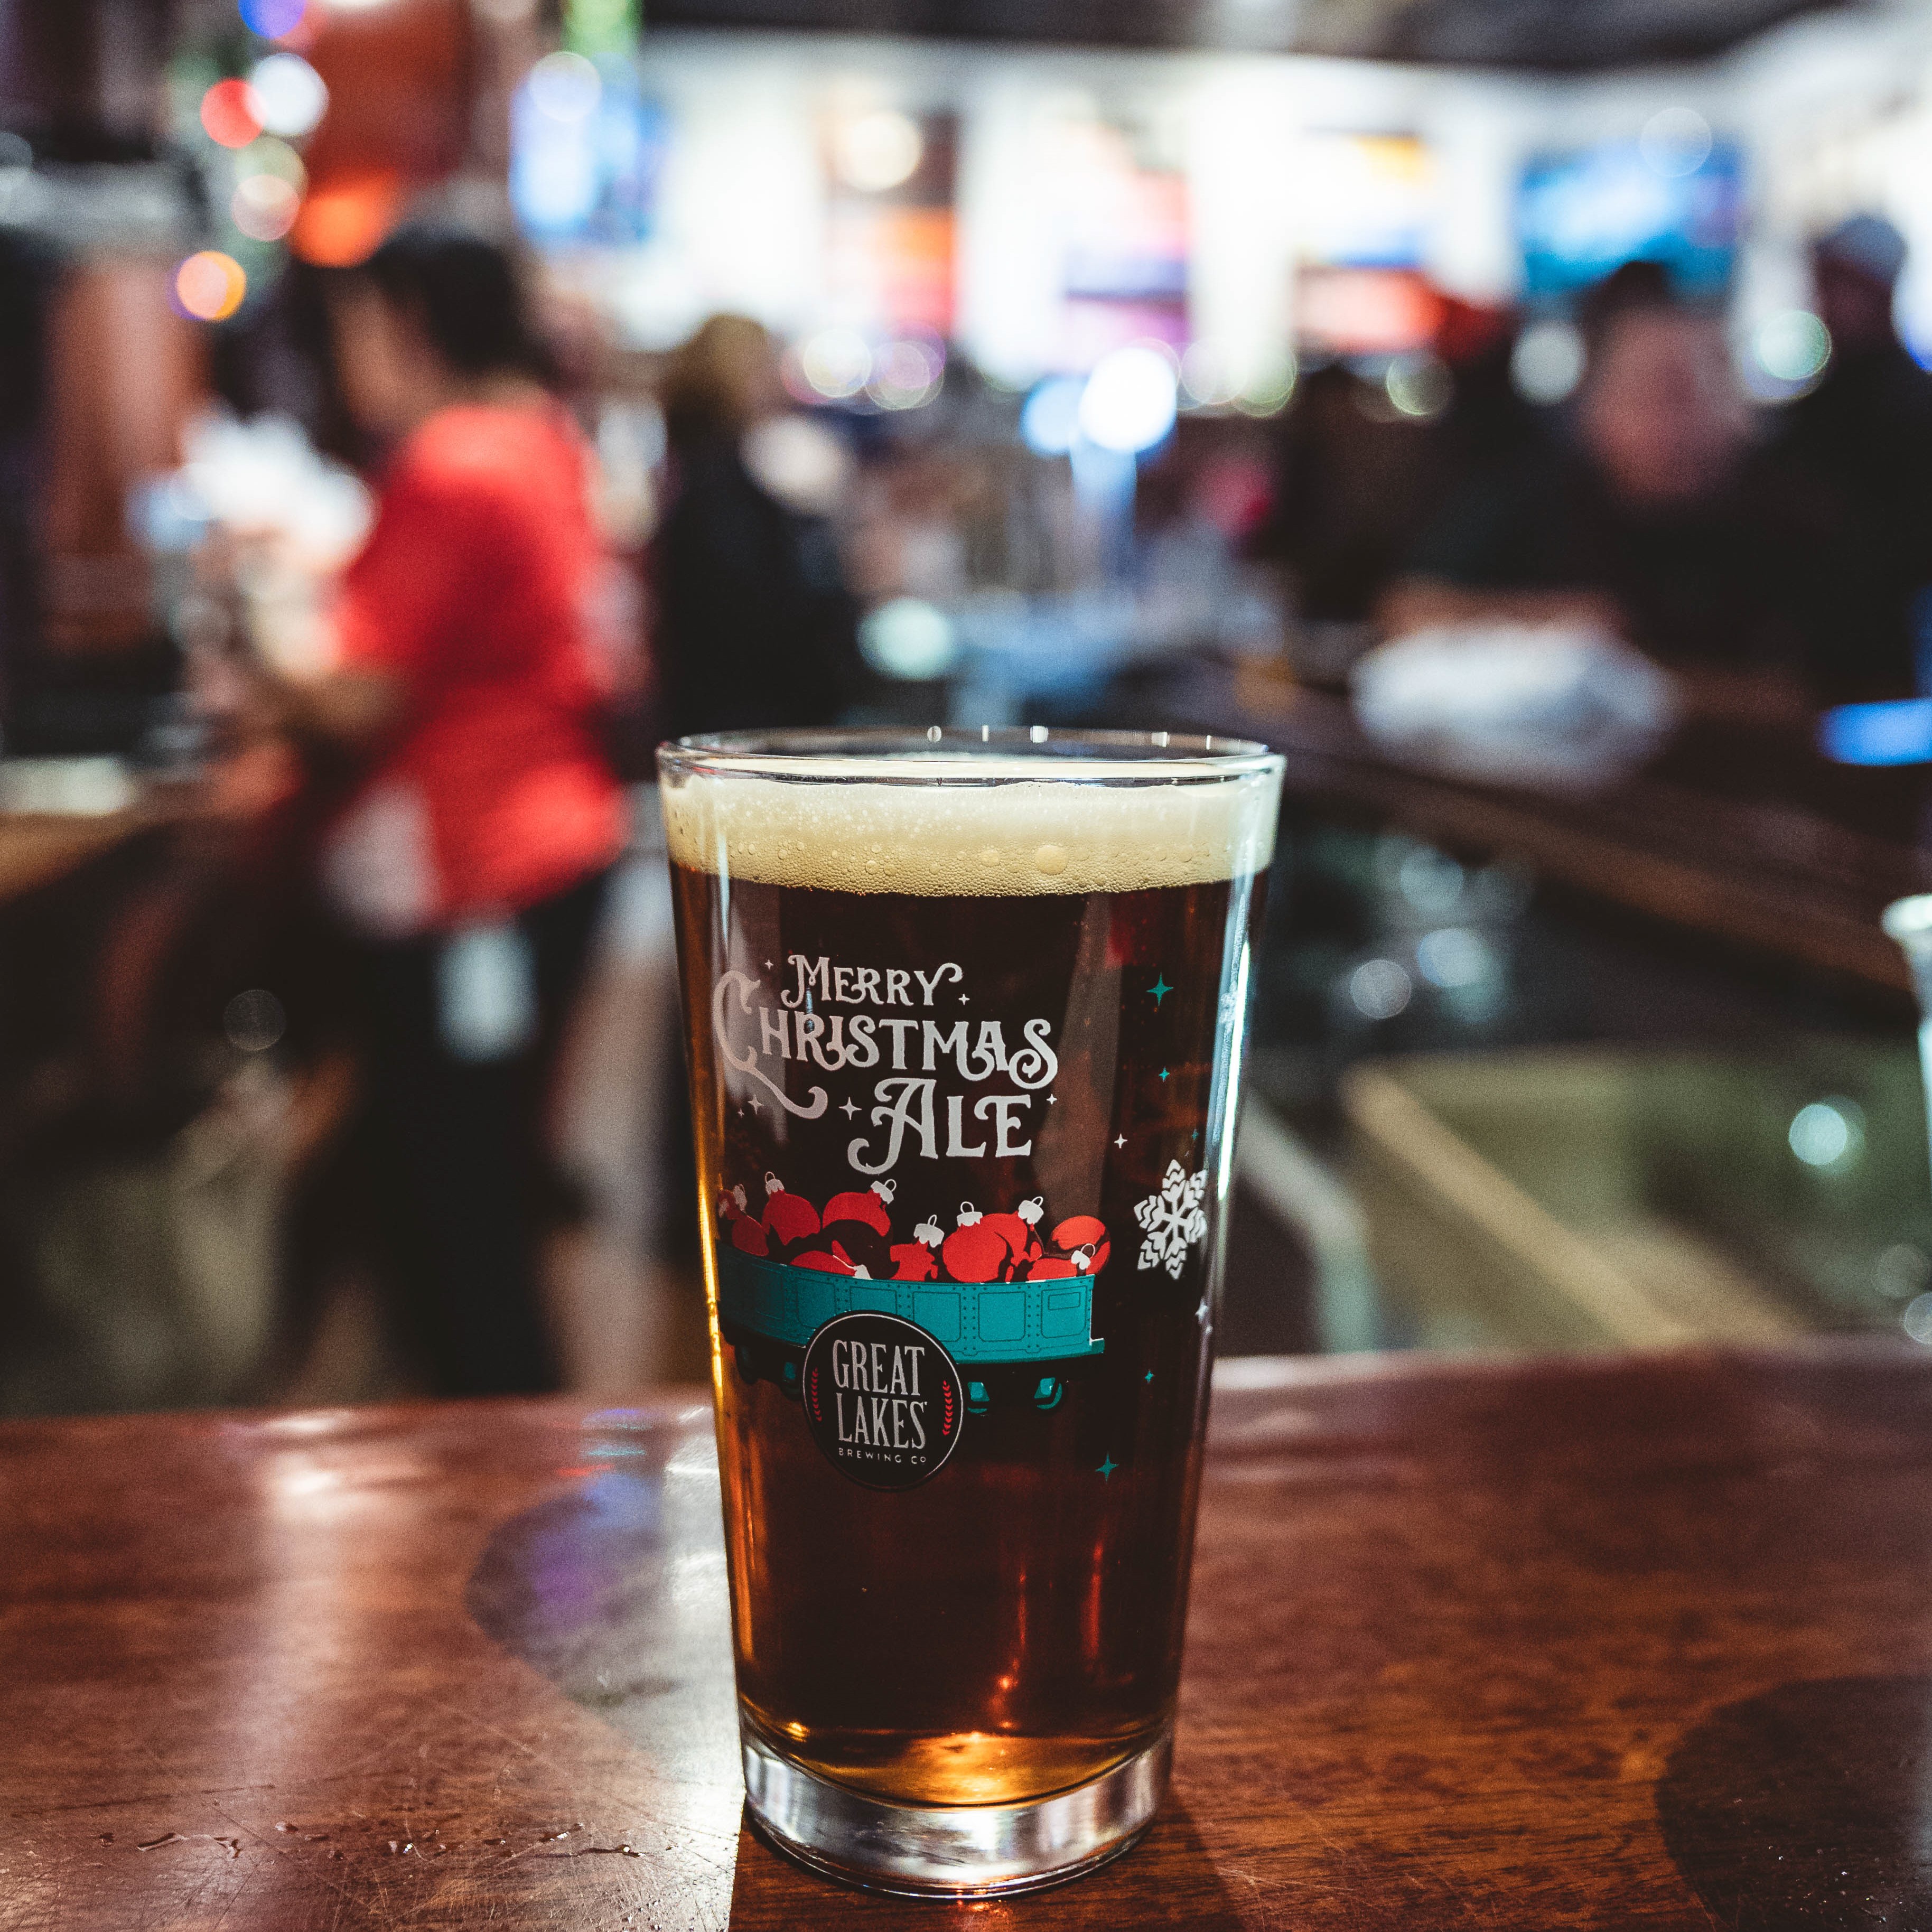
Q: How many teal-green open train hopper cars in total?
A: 1